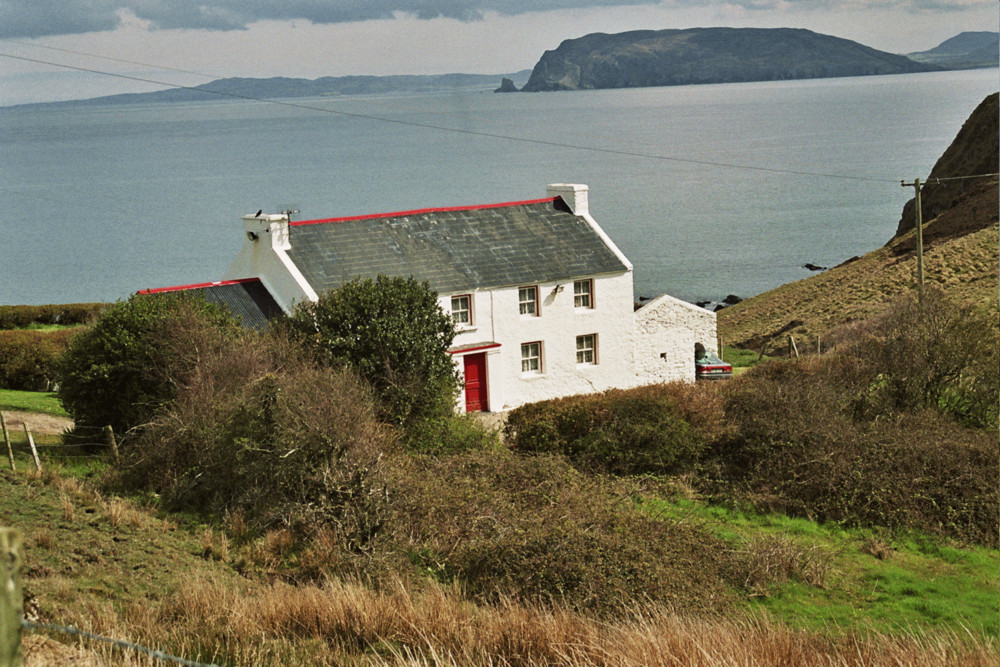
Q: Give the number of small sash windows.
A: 5